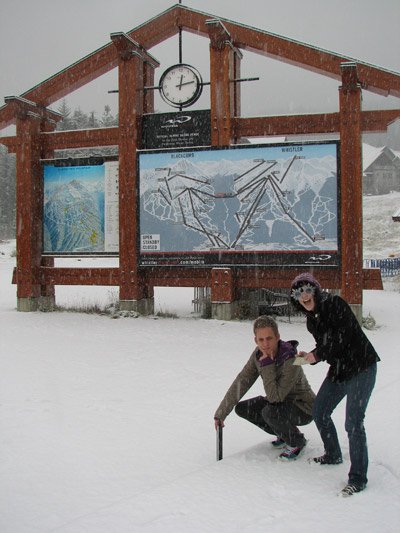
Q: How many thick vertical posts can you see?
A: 4